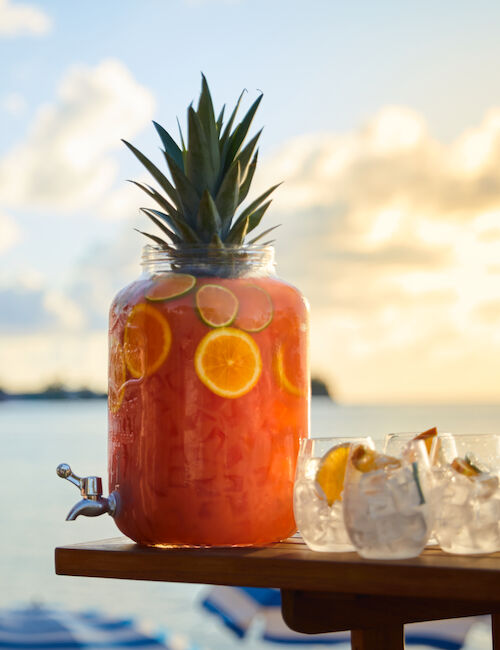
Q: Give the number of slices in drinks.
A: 11